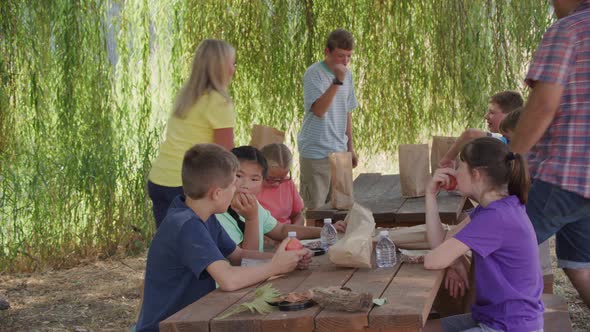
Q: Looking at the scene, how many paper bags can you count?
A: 6